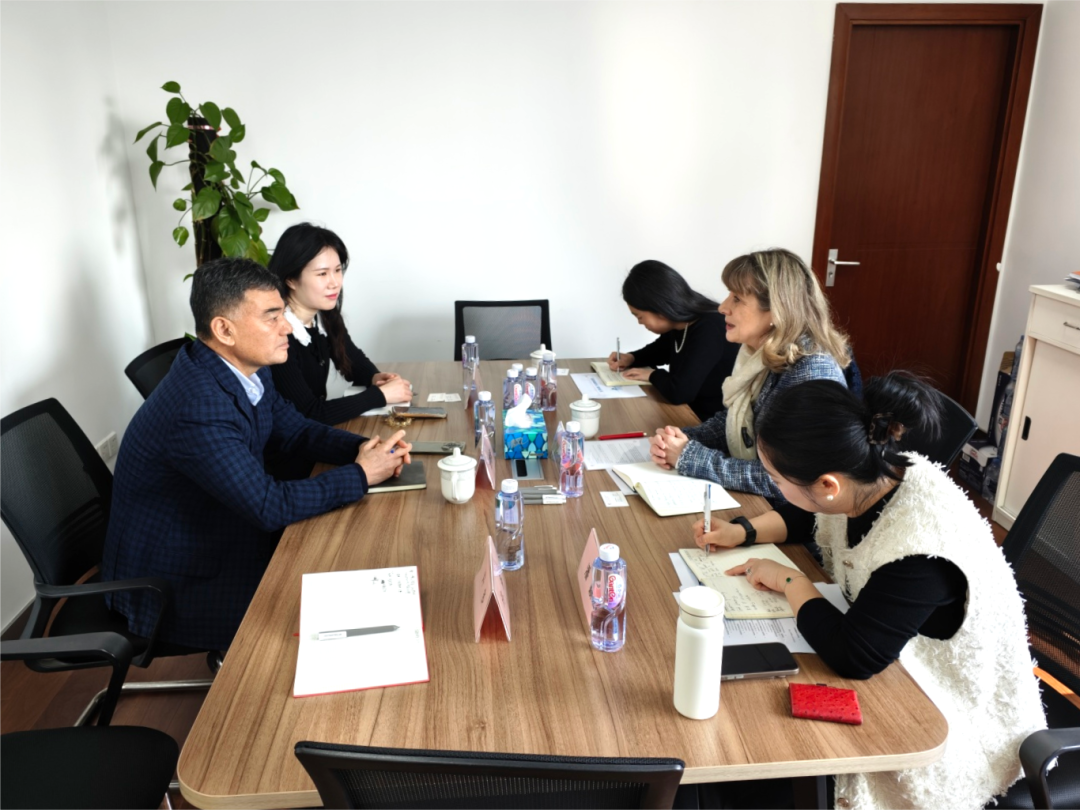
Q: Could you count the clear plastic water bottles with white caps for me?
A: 9